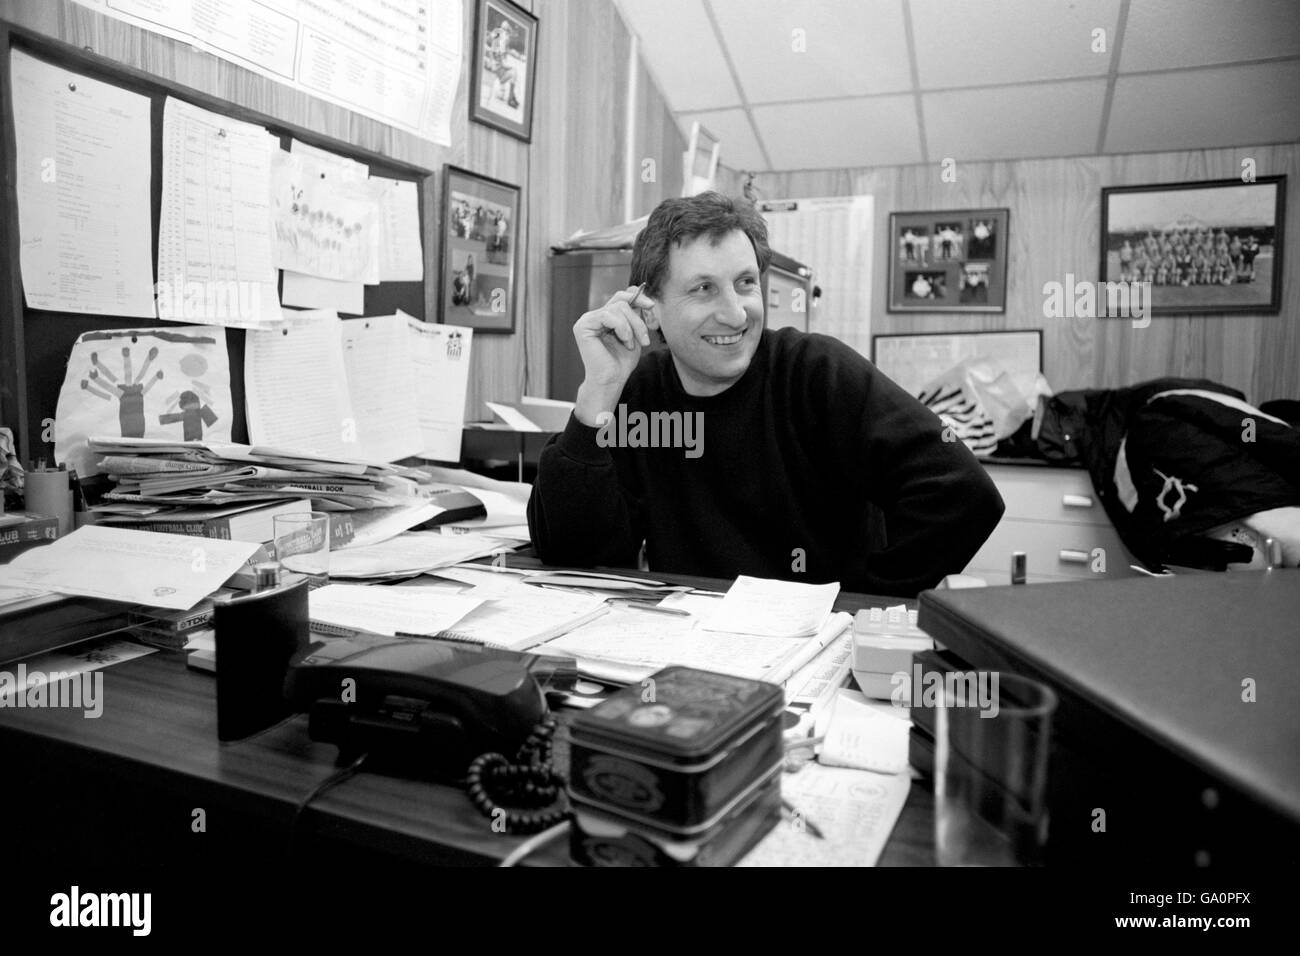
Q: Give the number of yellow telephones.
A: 0